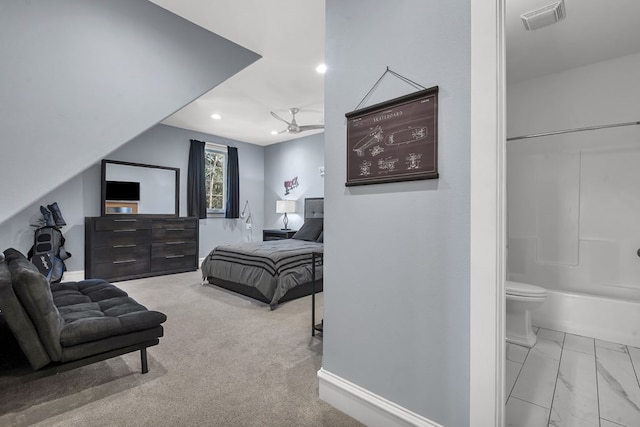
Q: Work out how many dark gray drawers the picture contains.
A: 8